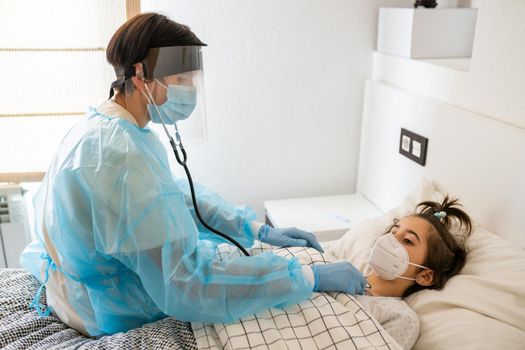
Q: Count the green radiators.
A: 0